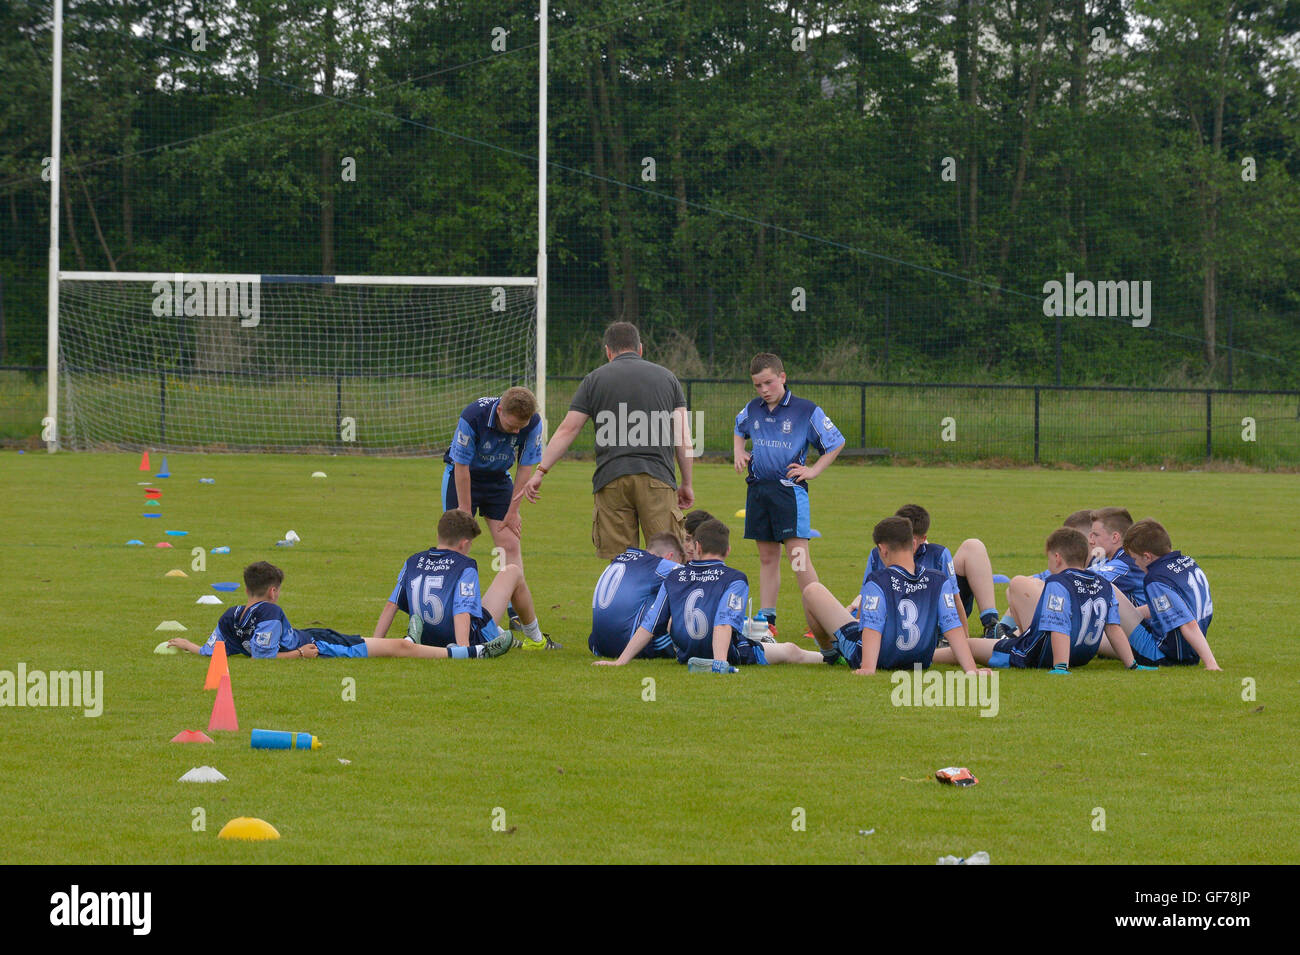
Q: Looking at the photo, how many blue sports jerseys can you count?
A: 12